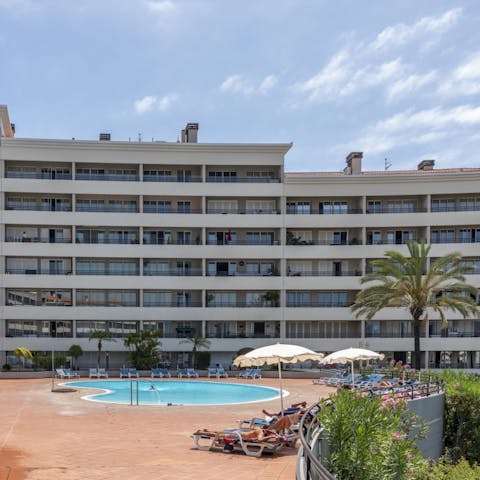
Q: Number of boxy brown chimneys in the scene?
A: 4